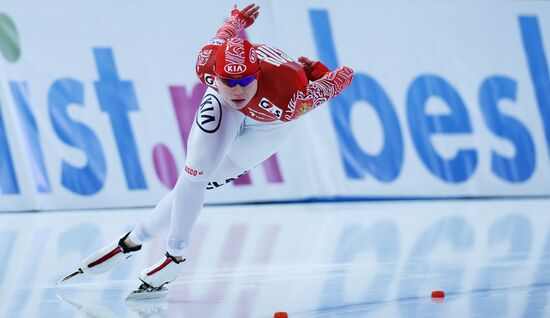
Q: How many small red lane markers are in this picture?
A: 2